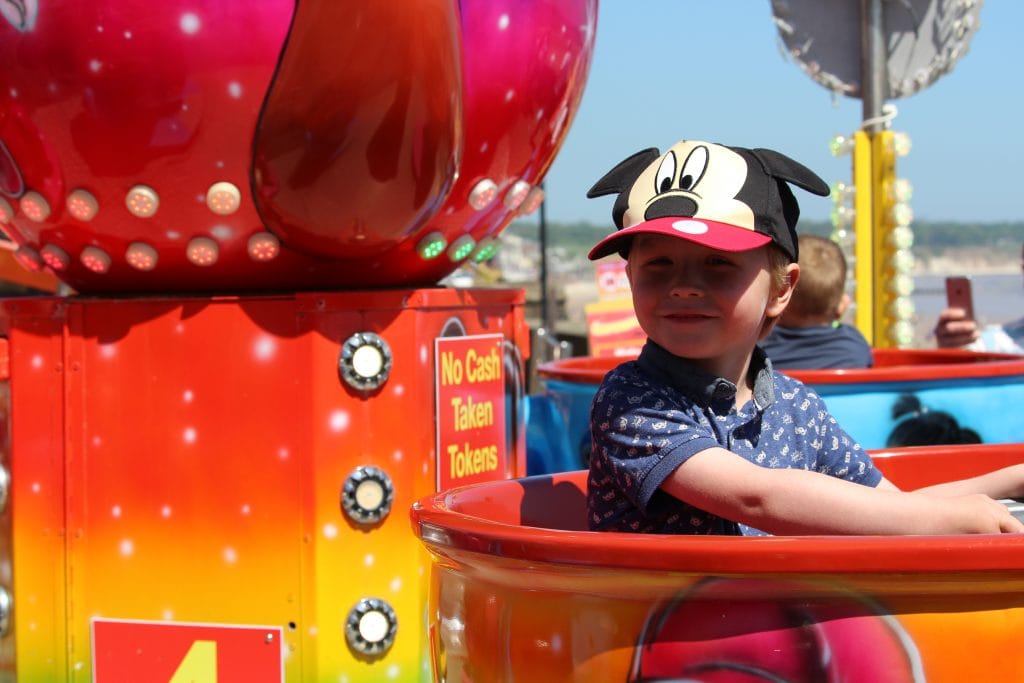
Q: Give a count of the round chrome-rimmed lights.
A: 3